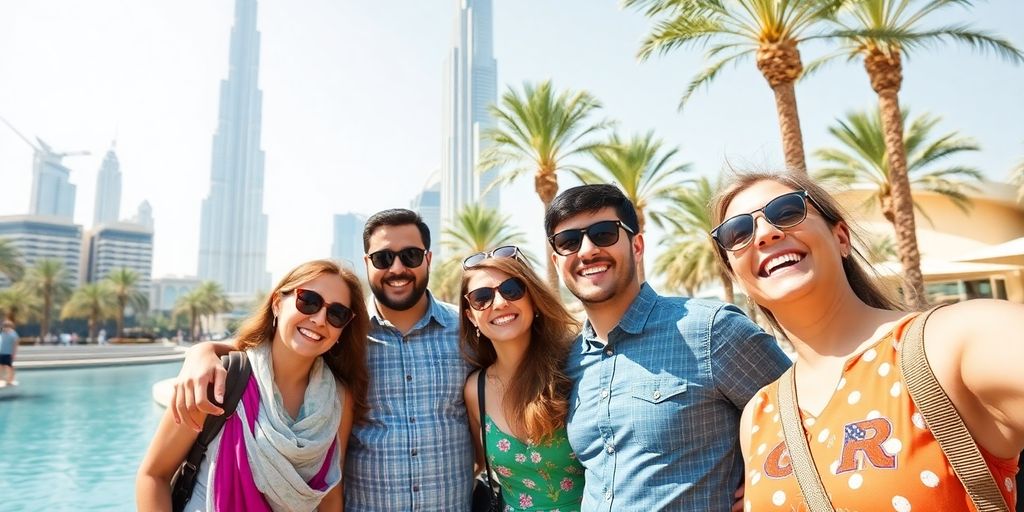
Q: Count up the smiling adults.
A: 5